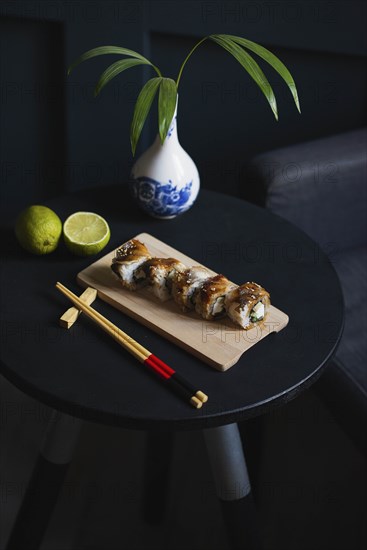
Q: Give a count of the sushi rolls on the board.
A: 5